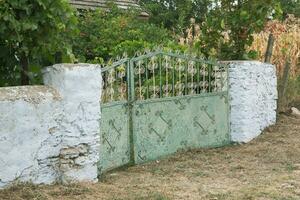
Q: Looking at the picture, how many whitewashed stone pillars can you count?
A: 2